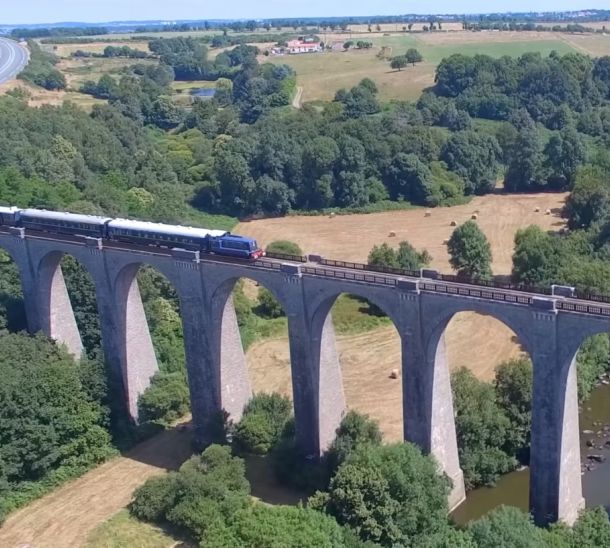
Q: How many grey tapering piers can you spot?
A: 6